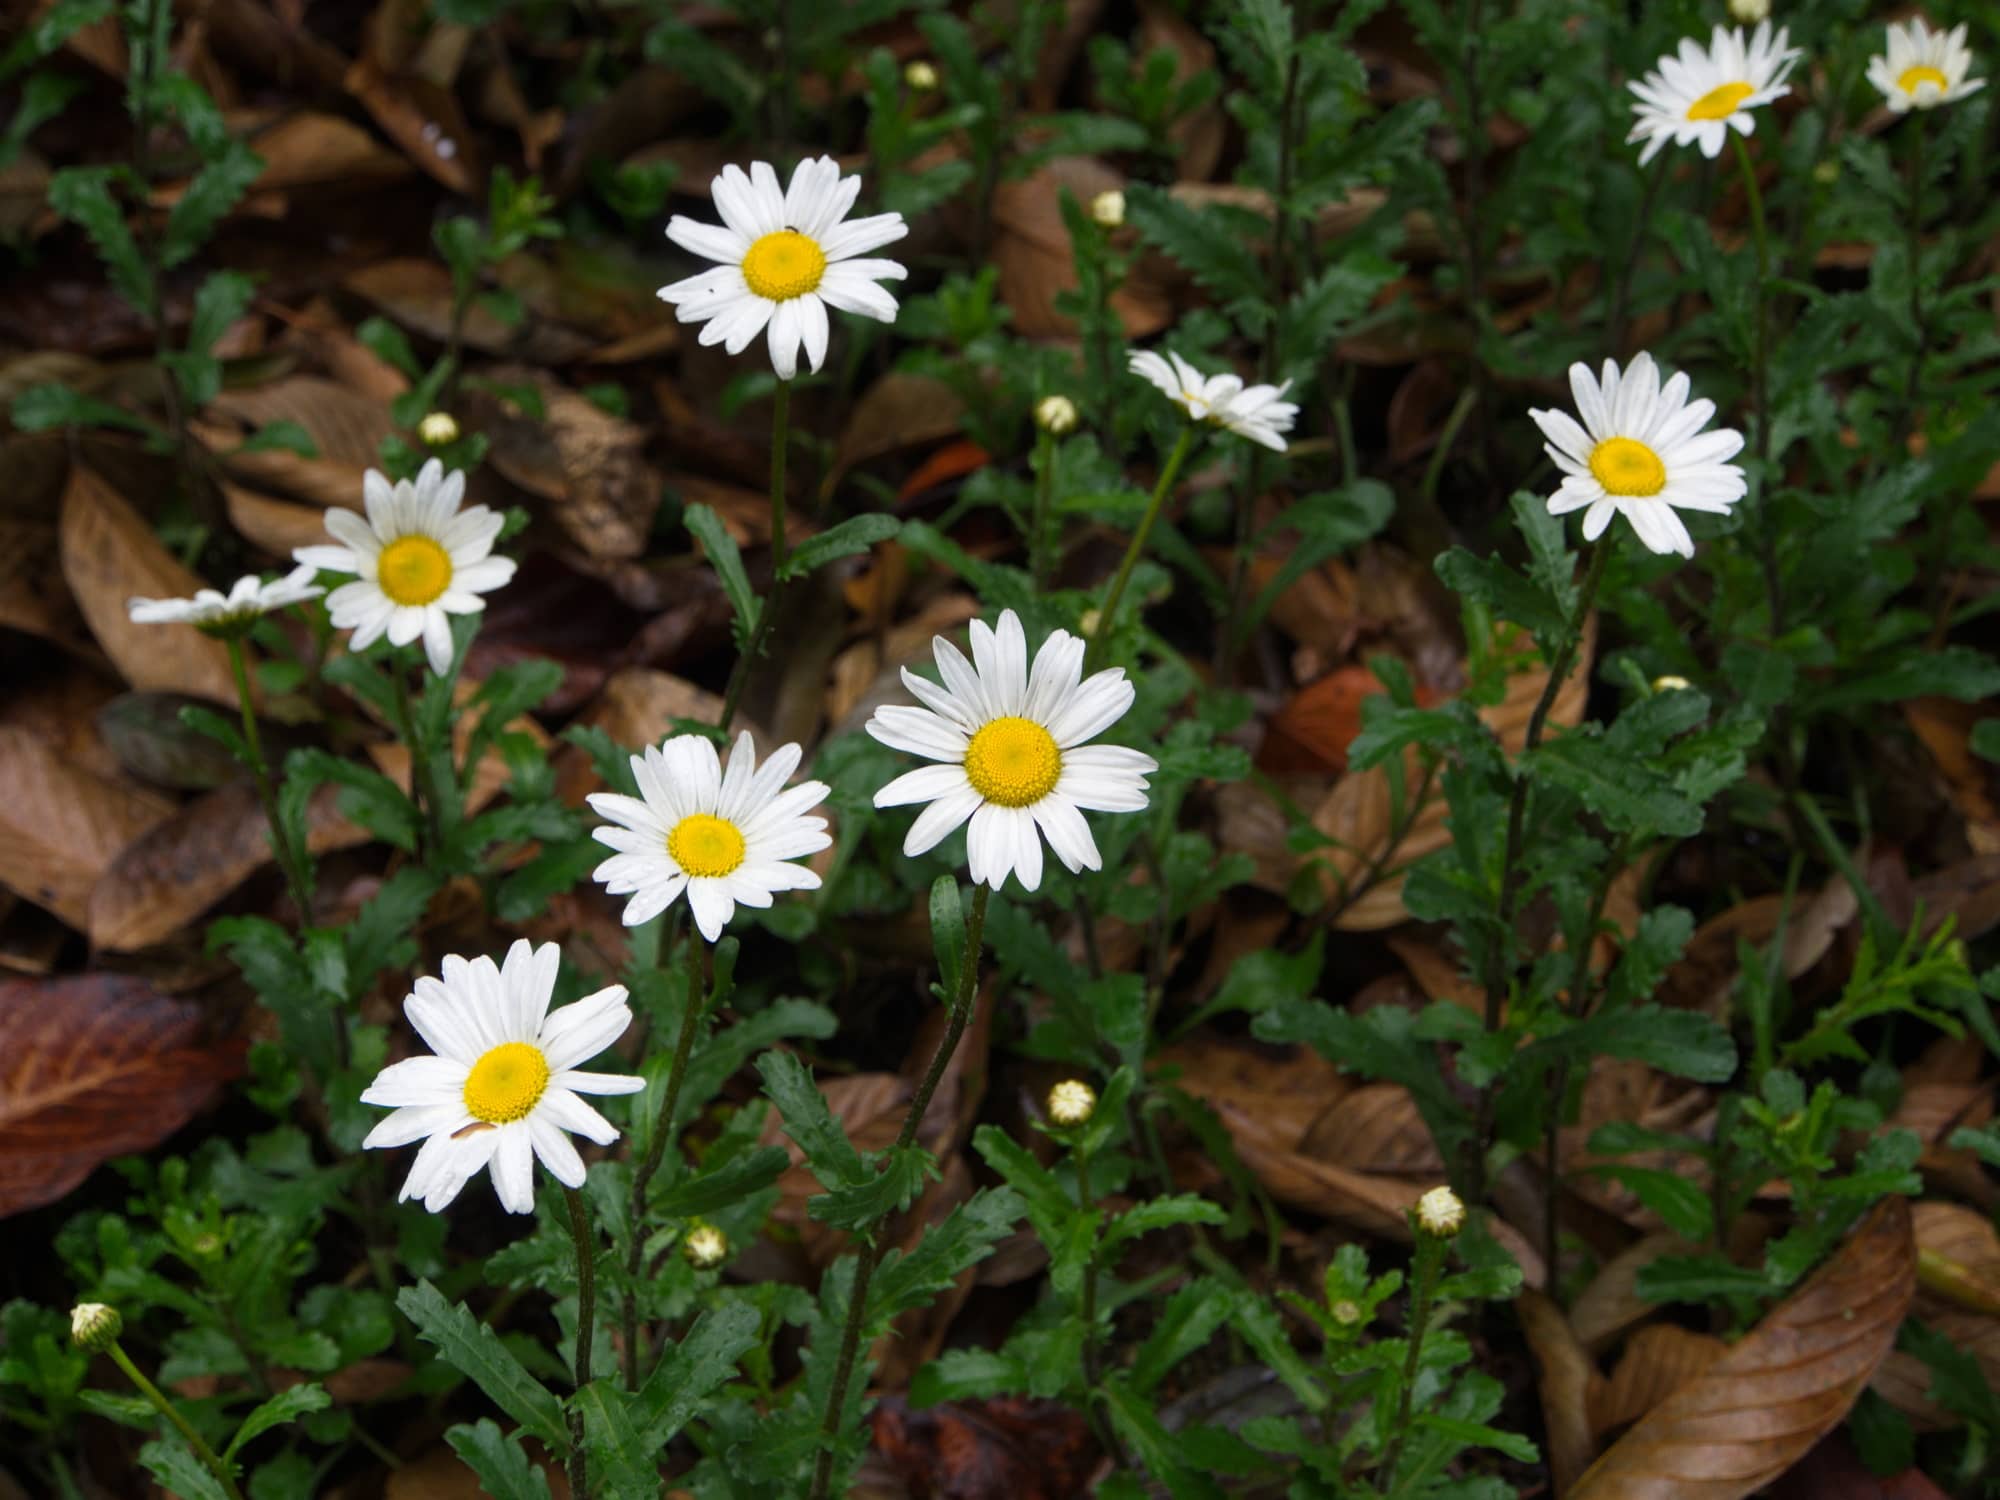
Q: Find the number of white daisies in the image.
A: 10